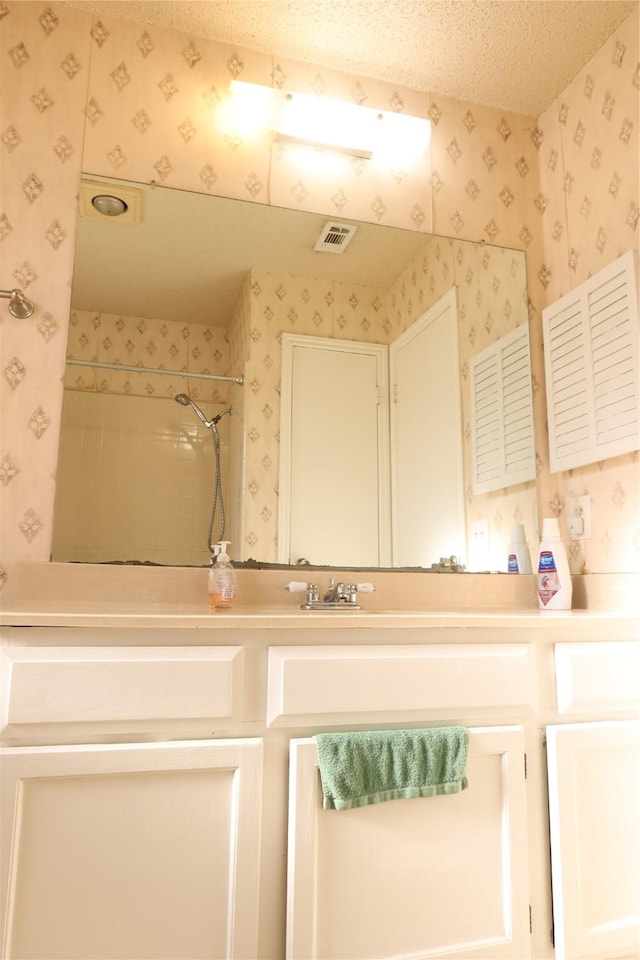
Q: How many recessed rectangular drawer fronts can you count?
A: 3